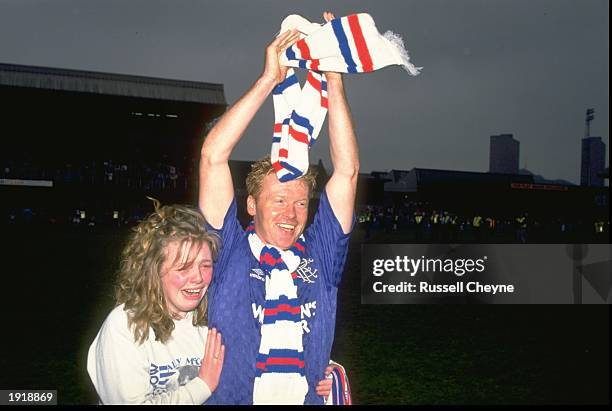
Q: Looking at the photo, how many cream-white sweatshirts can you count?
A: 1